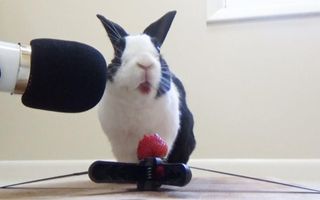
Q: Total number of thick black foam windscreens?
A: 1